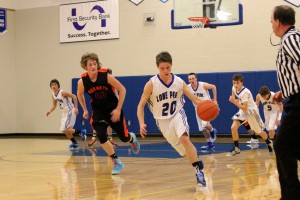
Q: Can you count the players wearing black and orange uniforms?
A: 1